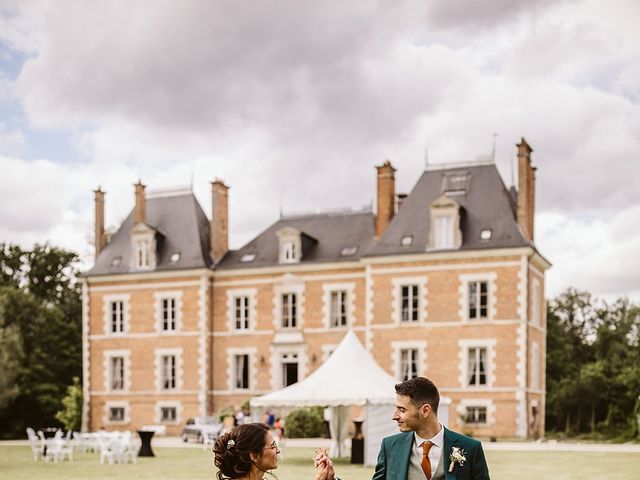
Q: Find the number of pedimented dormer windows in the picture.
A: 3